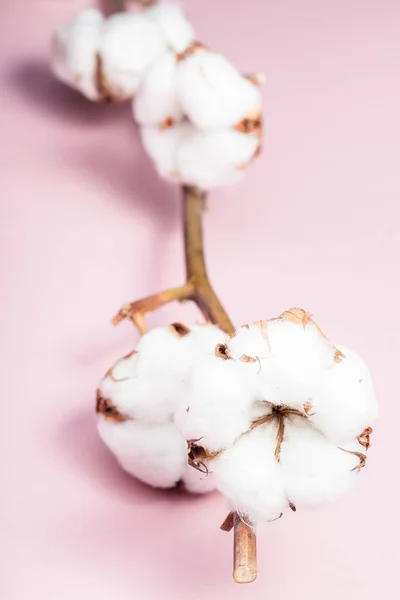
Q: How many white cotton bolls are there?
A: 4